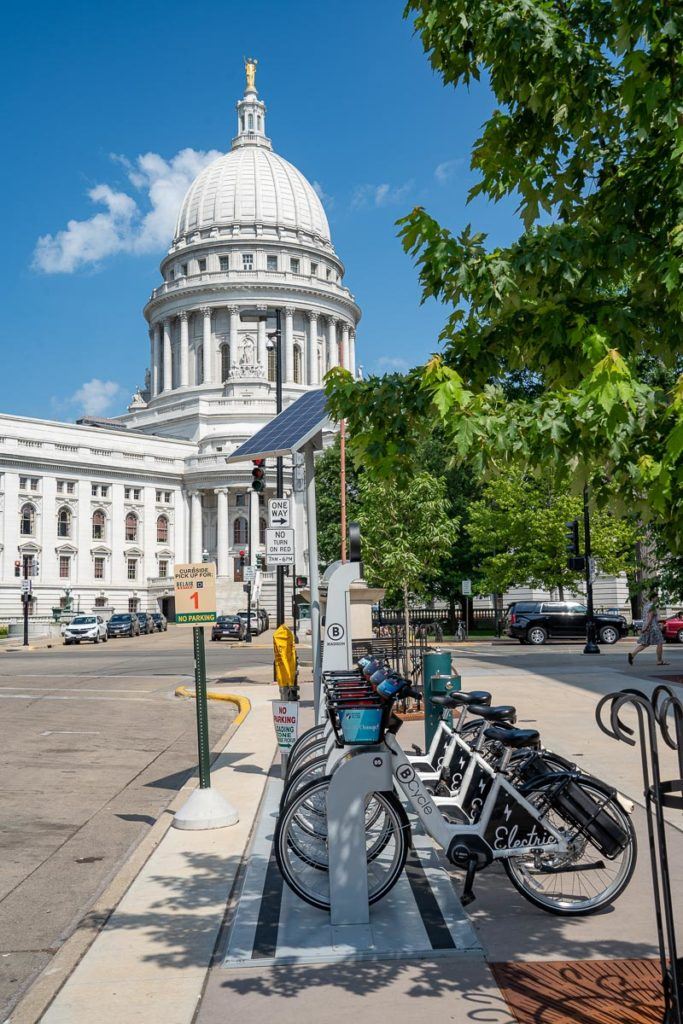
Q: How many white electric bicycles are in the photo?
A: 4